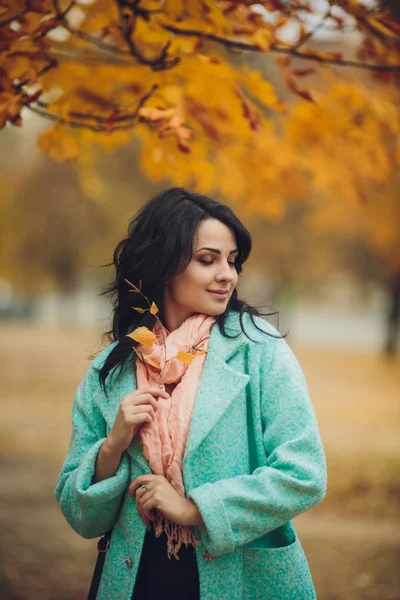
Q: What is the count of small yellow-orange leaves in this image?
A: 4